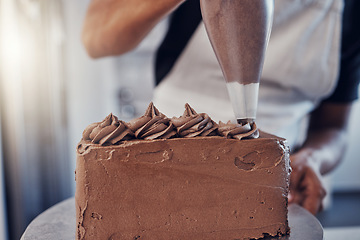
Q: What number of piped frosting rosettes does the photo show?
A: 4